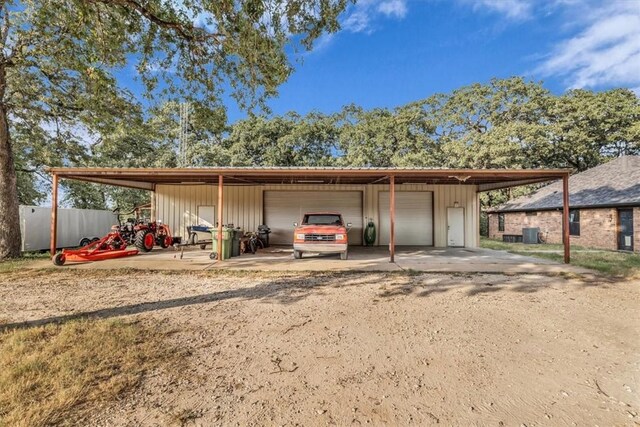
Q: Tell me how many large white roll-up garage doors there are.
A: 2